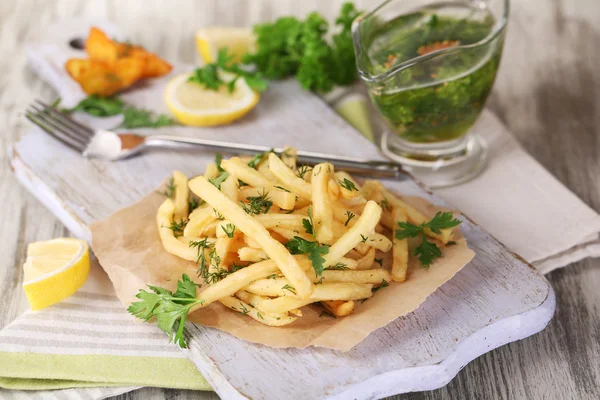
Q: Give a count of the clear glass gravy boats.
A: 1